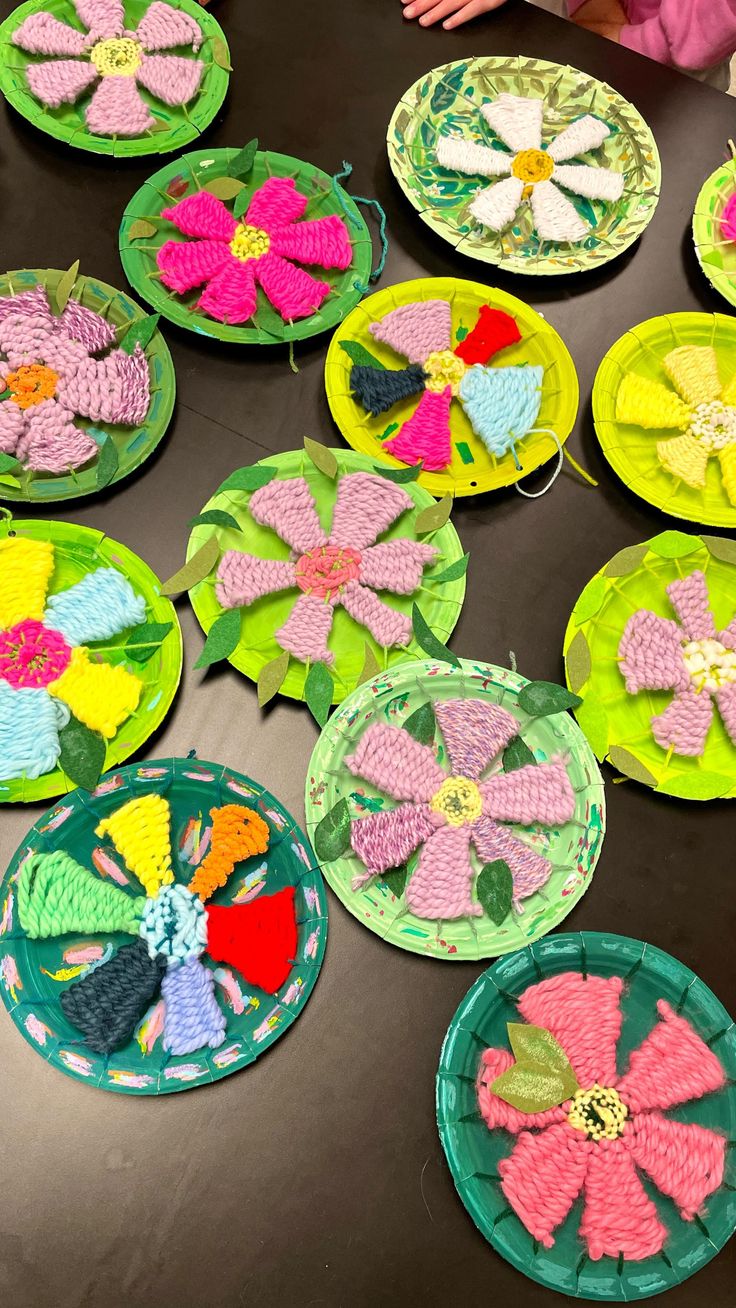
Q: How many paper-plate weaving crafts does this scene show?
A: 13